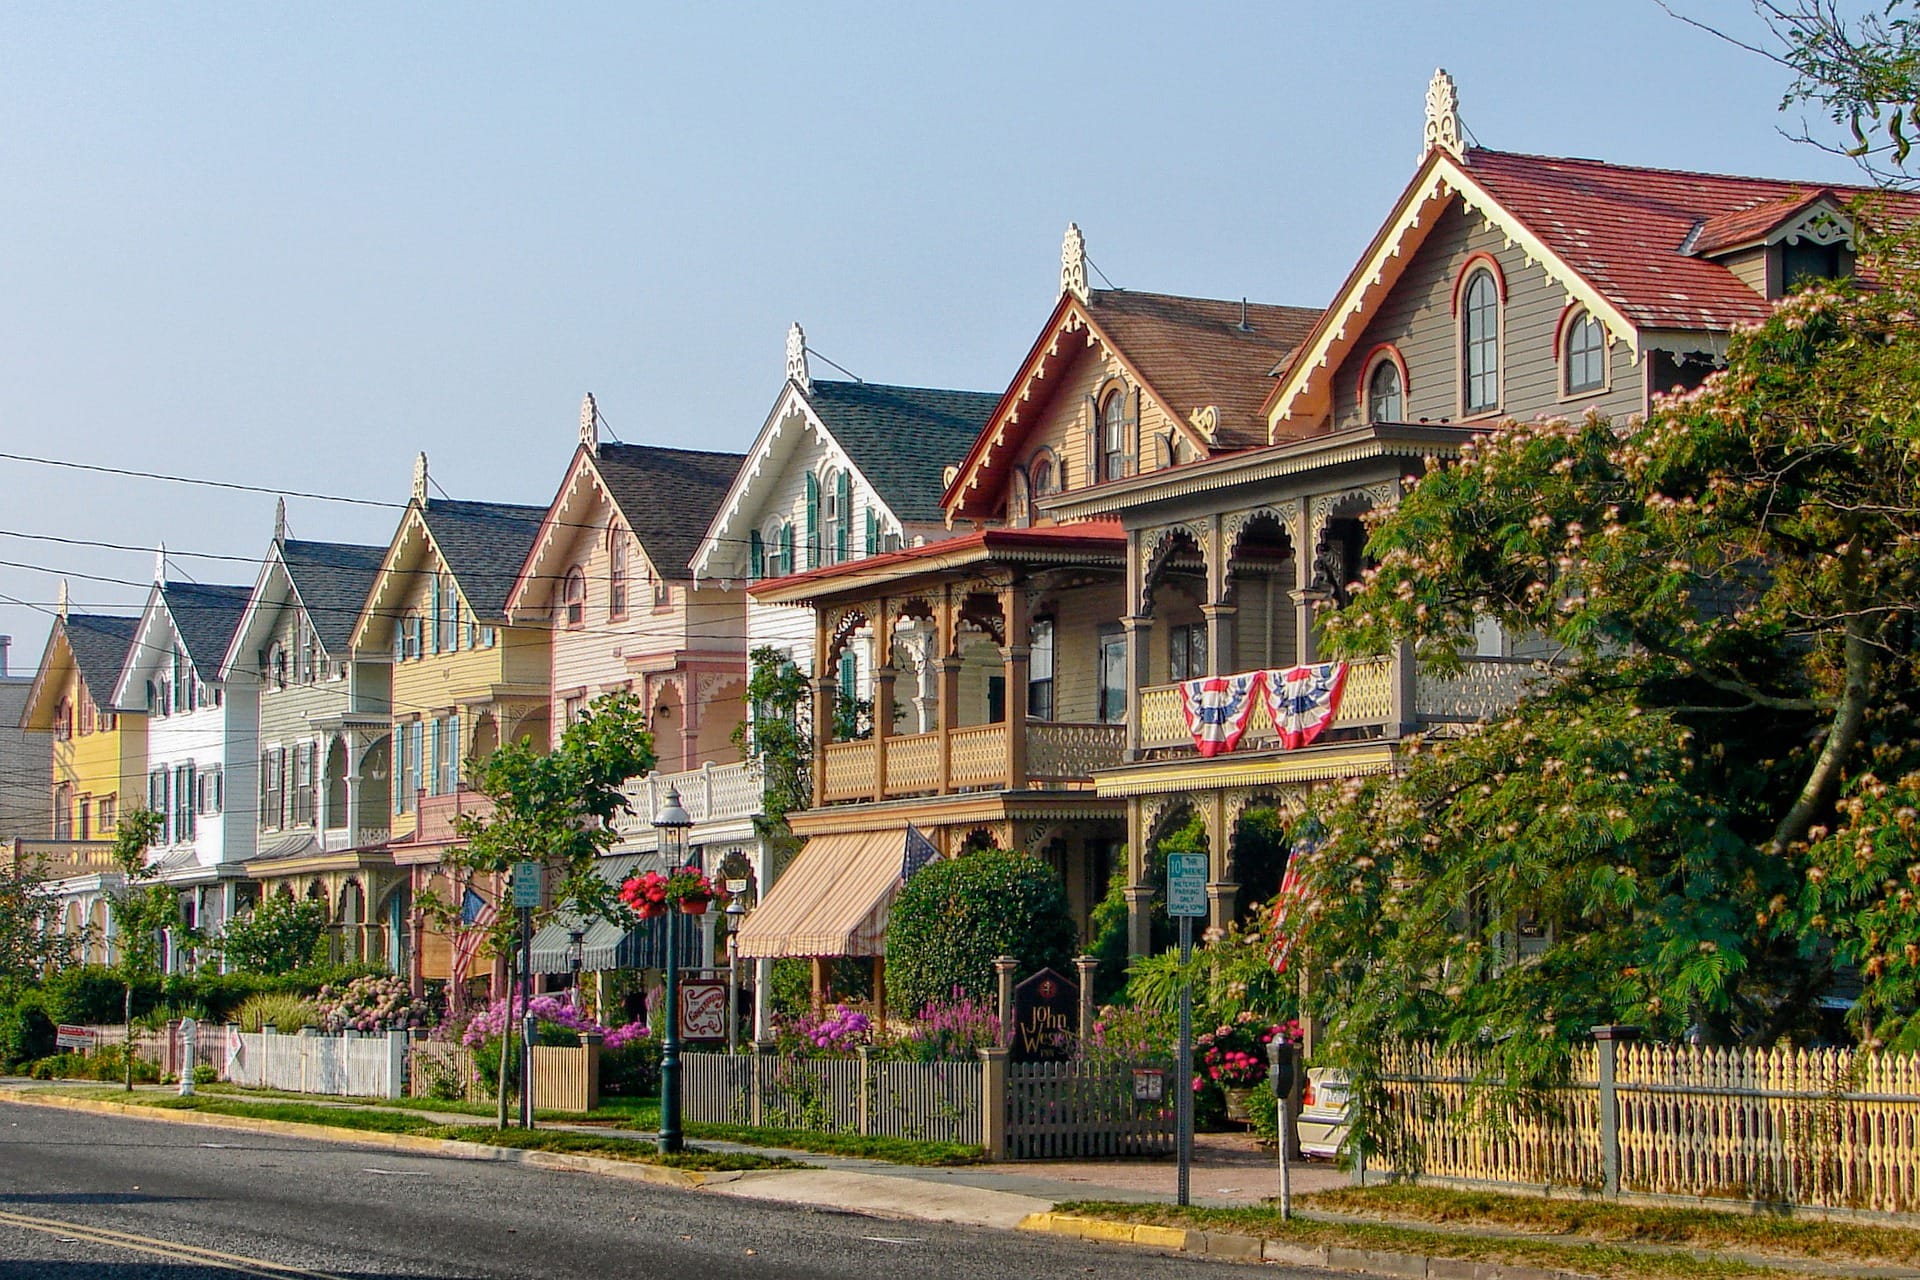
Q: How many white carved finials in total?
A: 8